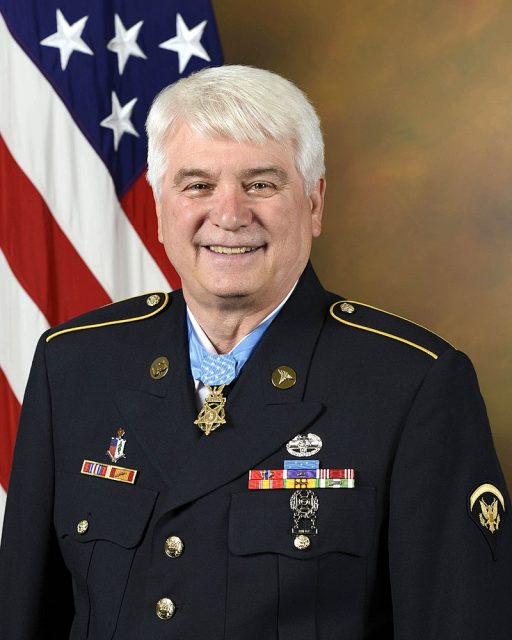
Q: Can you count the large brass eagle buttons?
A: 2